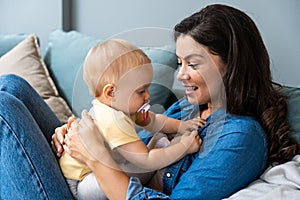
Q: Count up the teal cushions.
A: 3